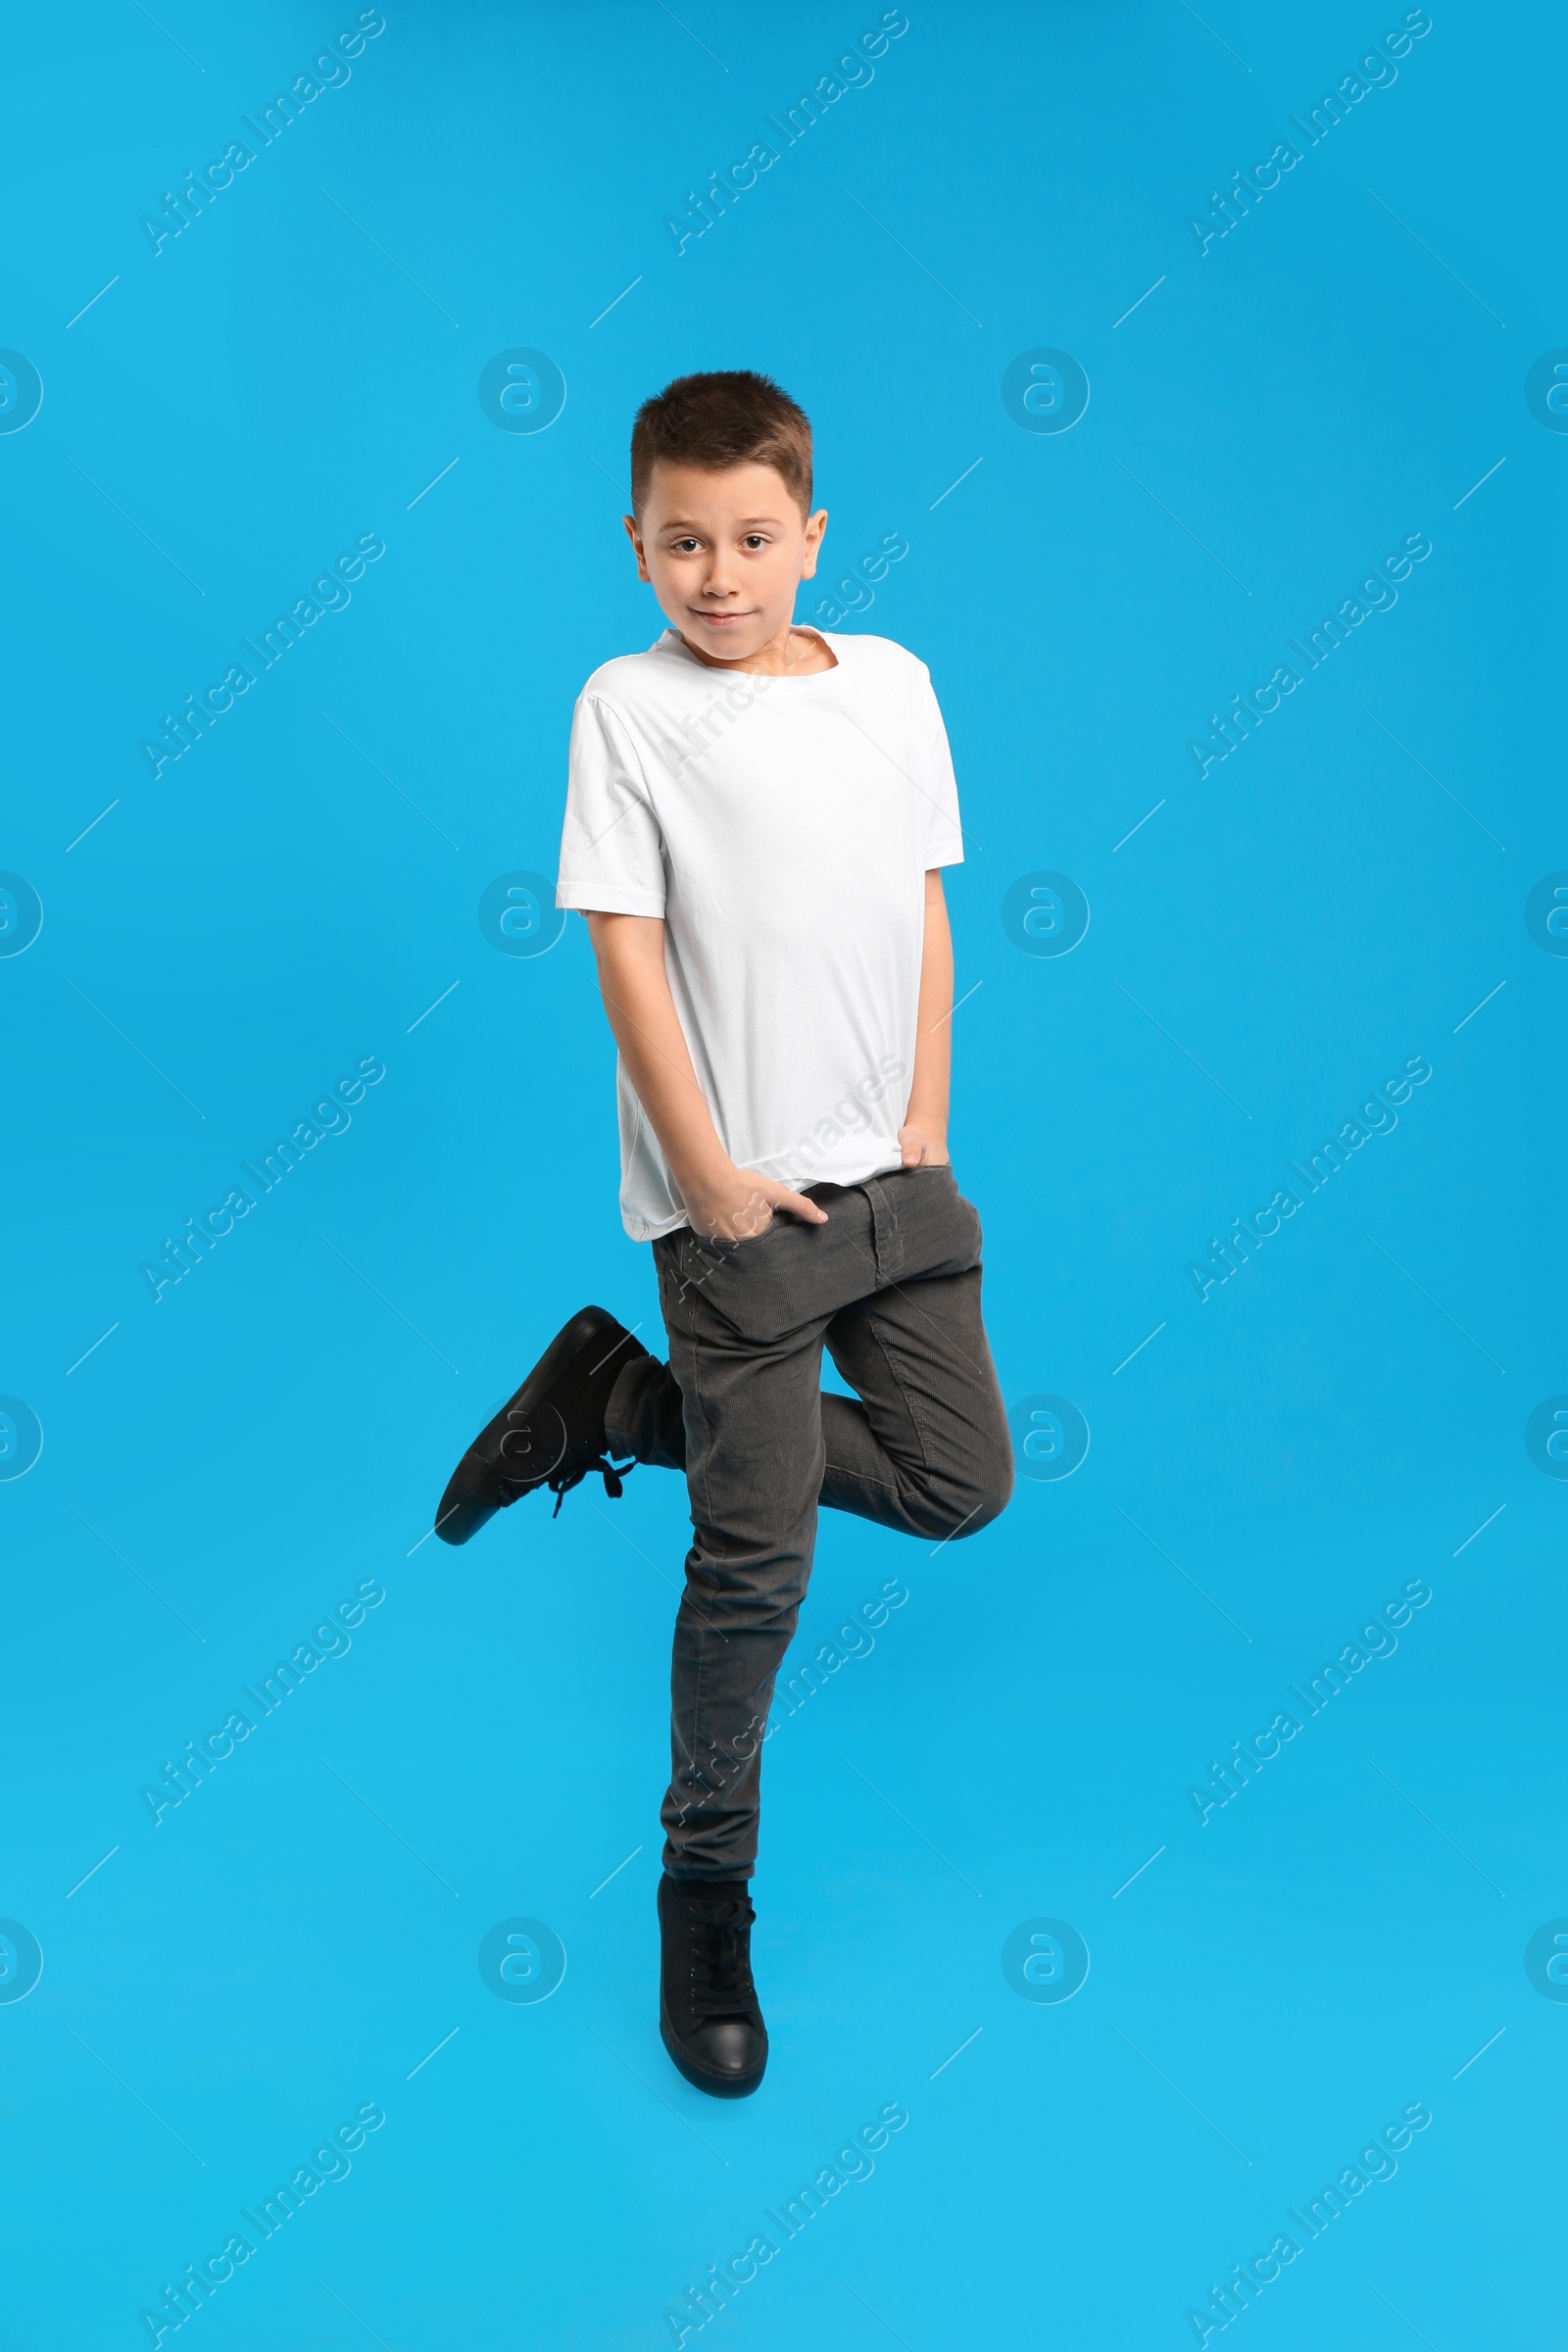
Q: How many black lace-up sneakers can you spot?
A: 2